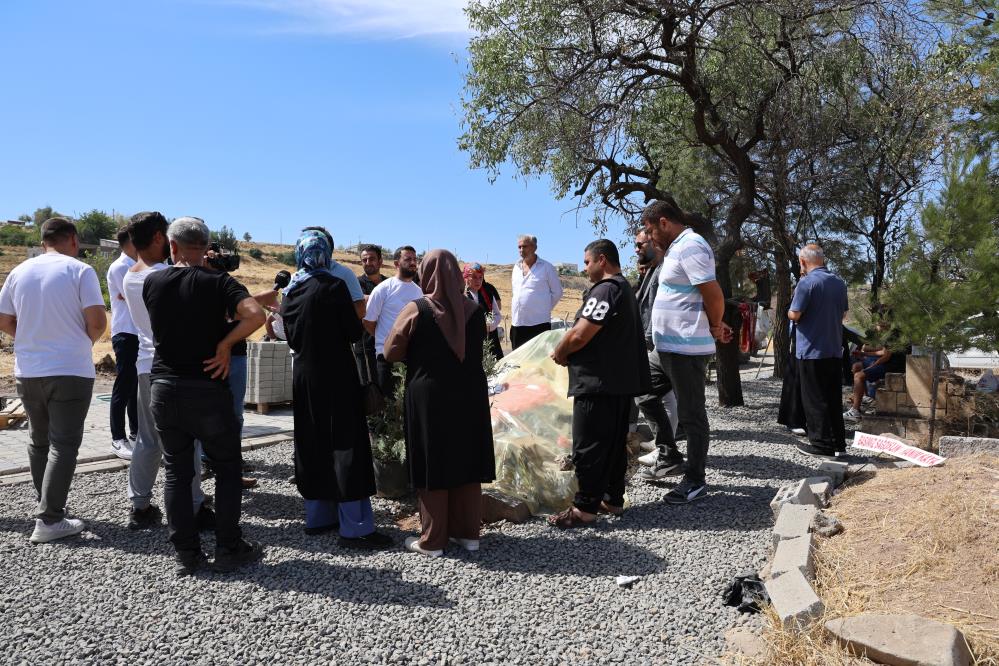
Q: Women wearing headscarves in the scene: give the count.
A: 3